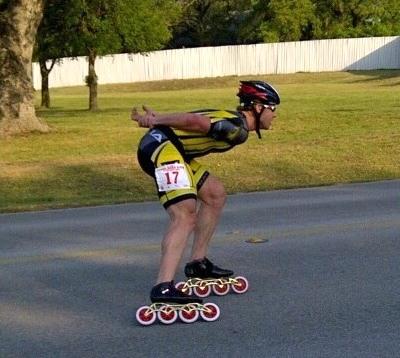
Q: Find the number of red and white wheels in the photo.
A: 8